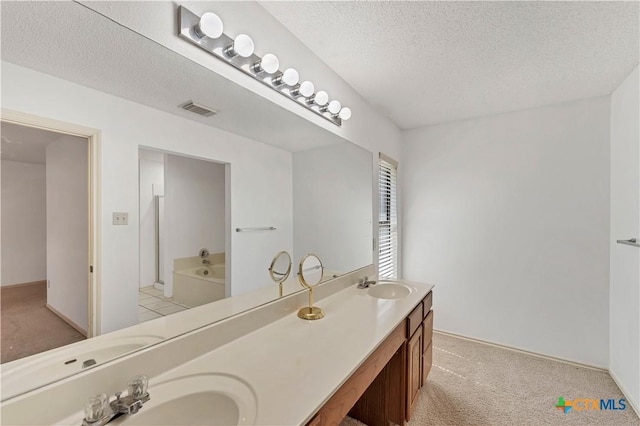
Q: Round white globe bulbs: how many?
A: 8